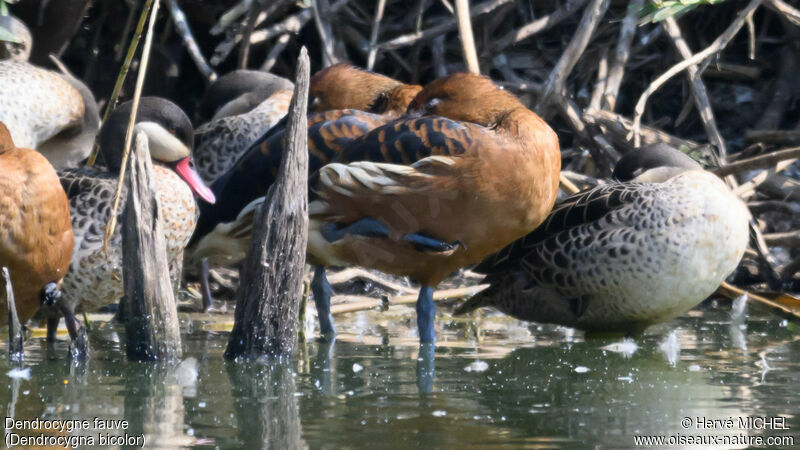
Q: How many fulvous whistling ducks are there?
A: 3